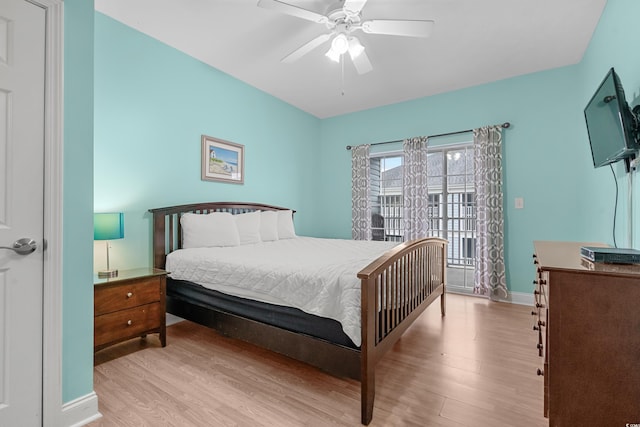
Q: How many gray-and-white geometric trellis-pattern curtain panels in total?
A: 3